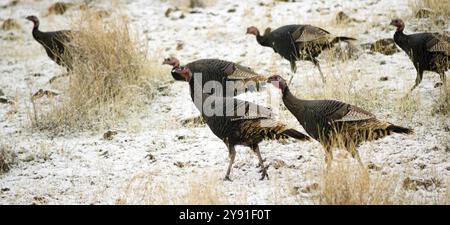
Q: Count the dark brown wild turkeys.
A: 6